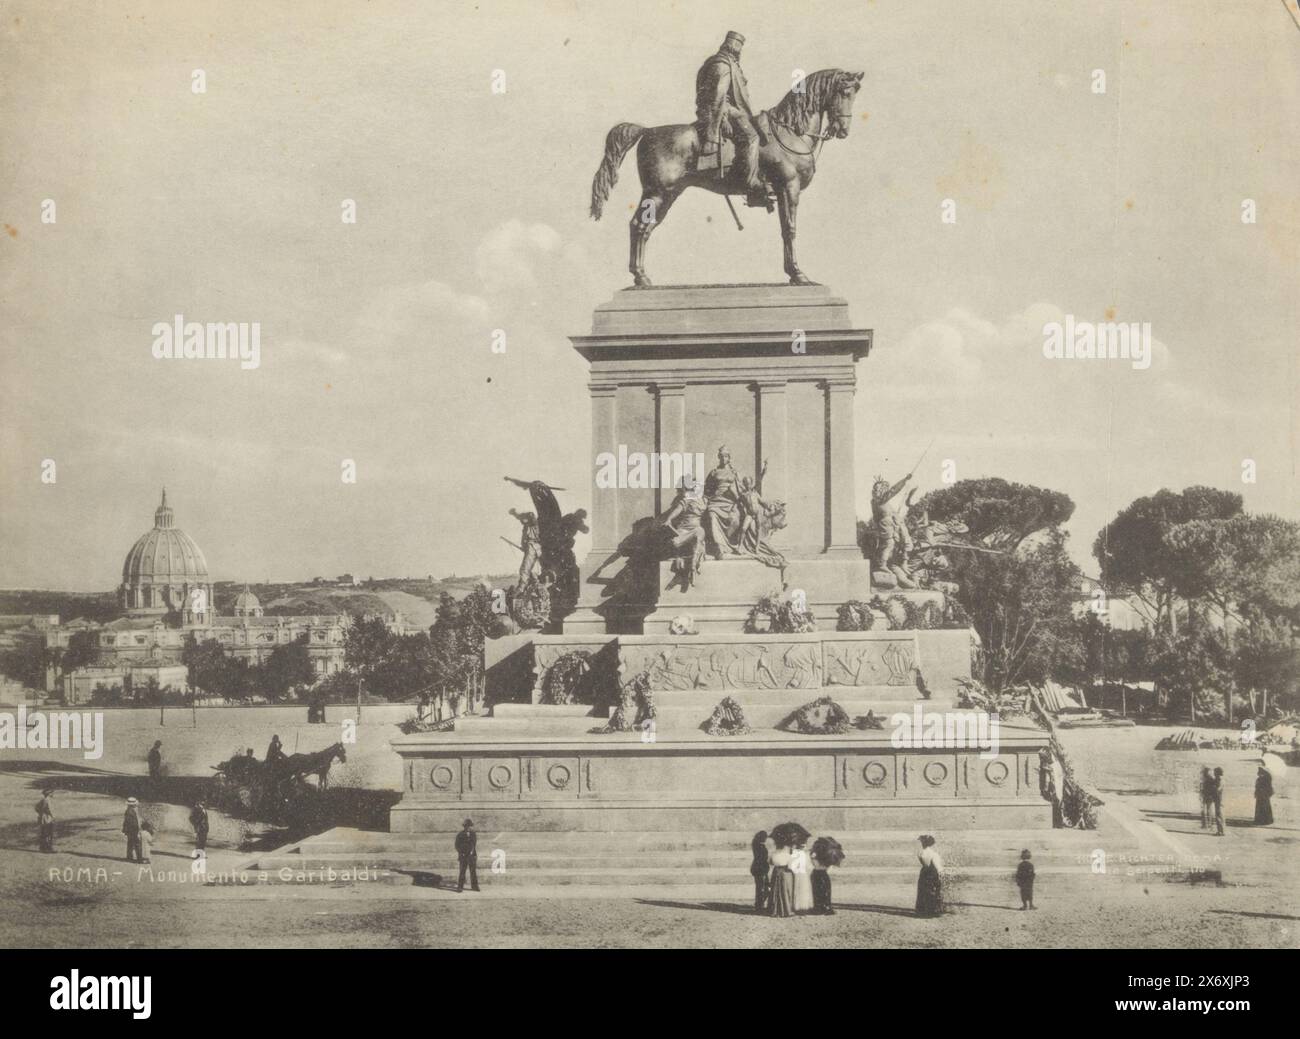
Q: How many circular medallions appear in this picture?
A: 6